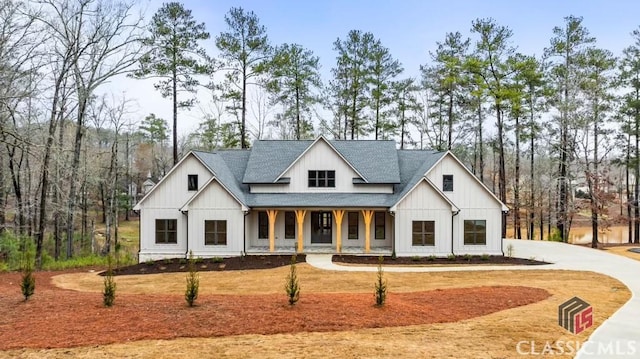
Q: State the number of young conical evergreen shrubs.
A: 5